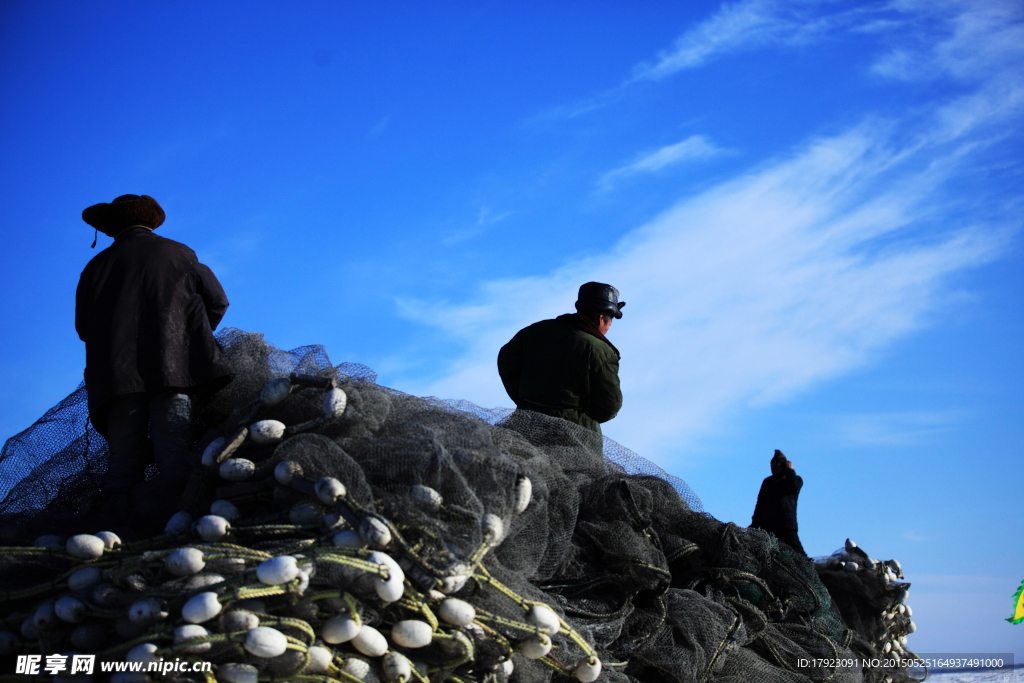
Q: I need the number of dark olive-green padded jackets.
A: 1